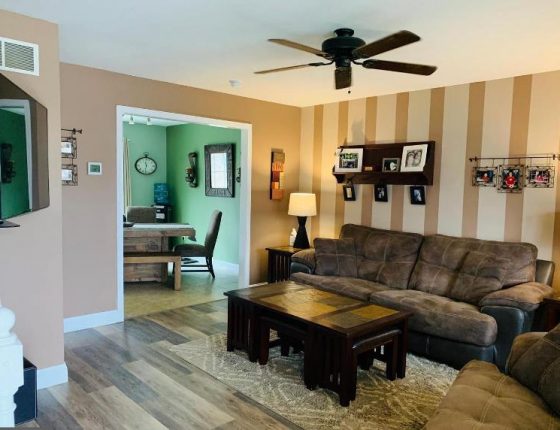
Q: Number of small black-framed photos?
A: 3